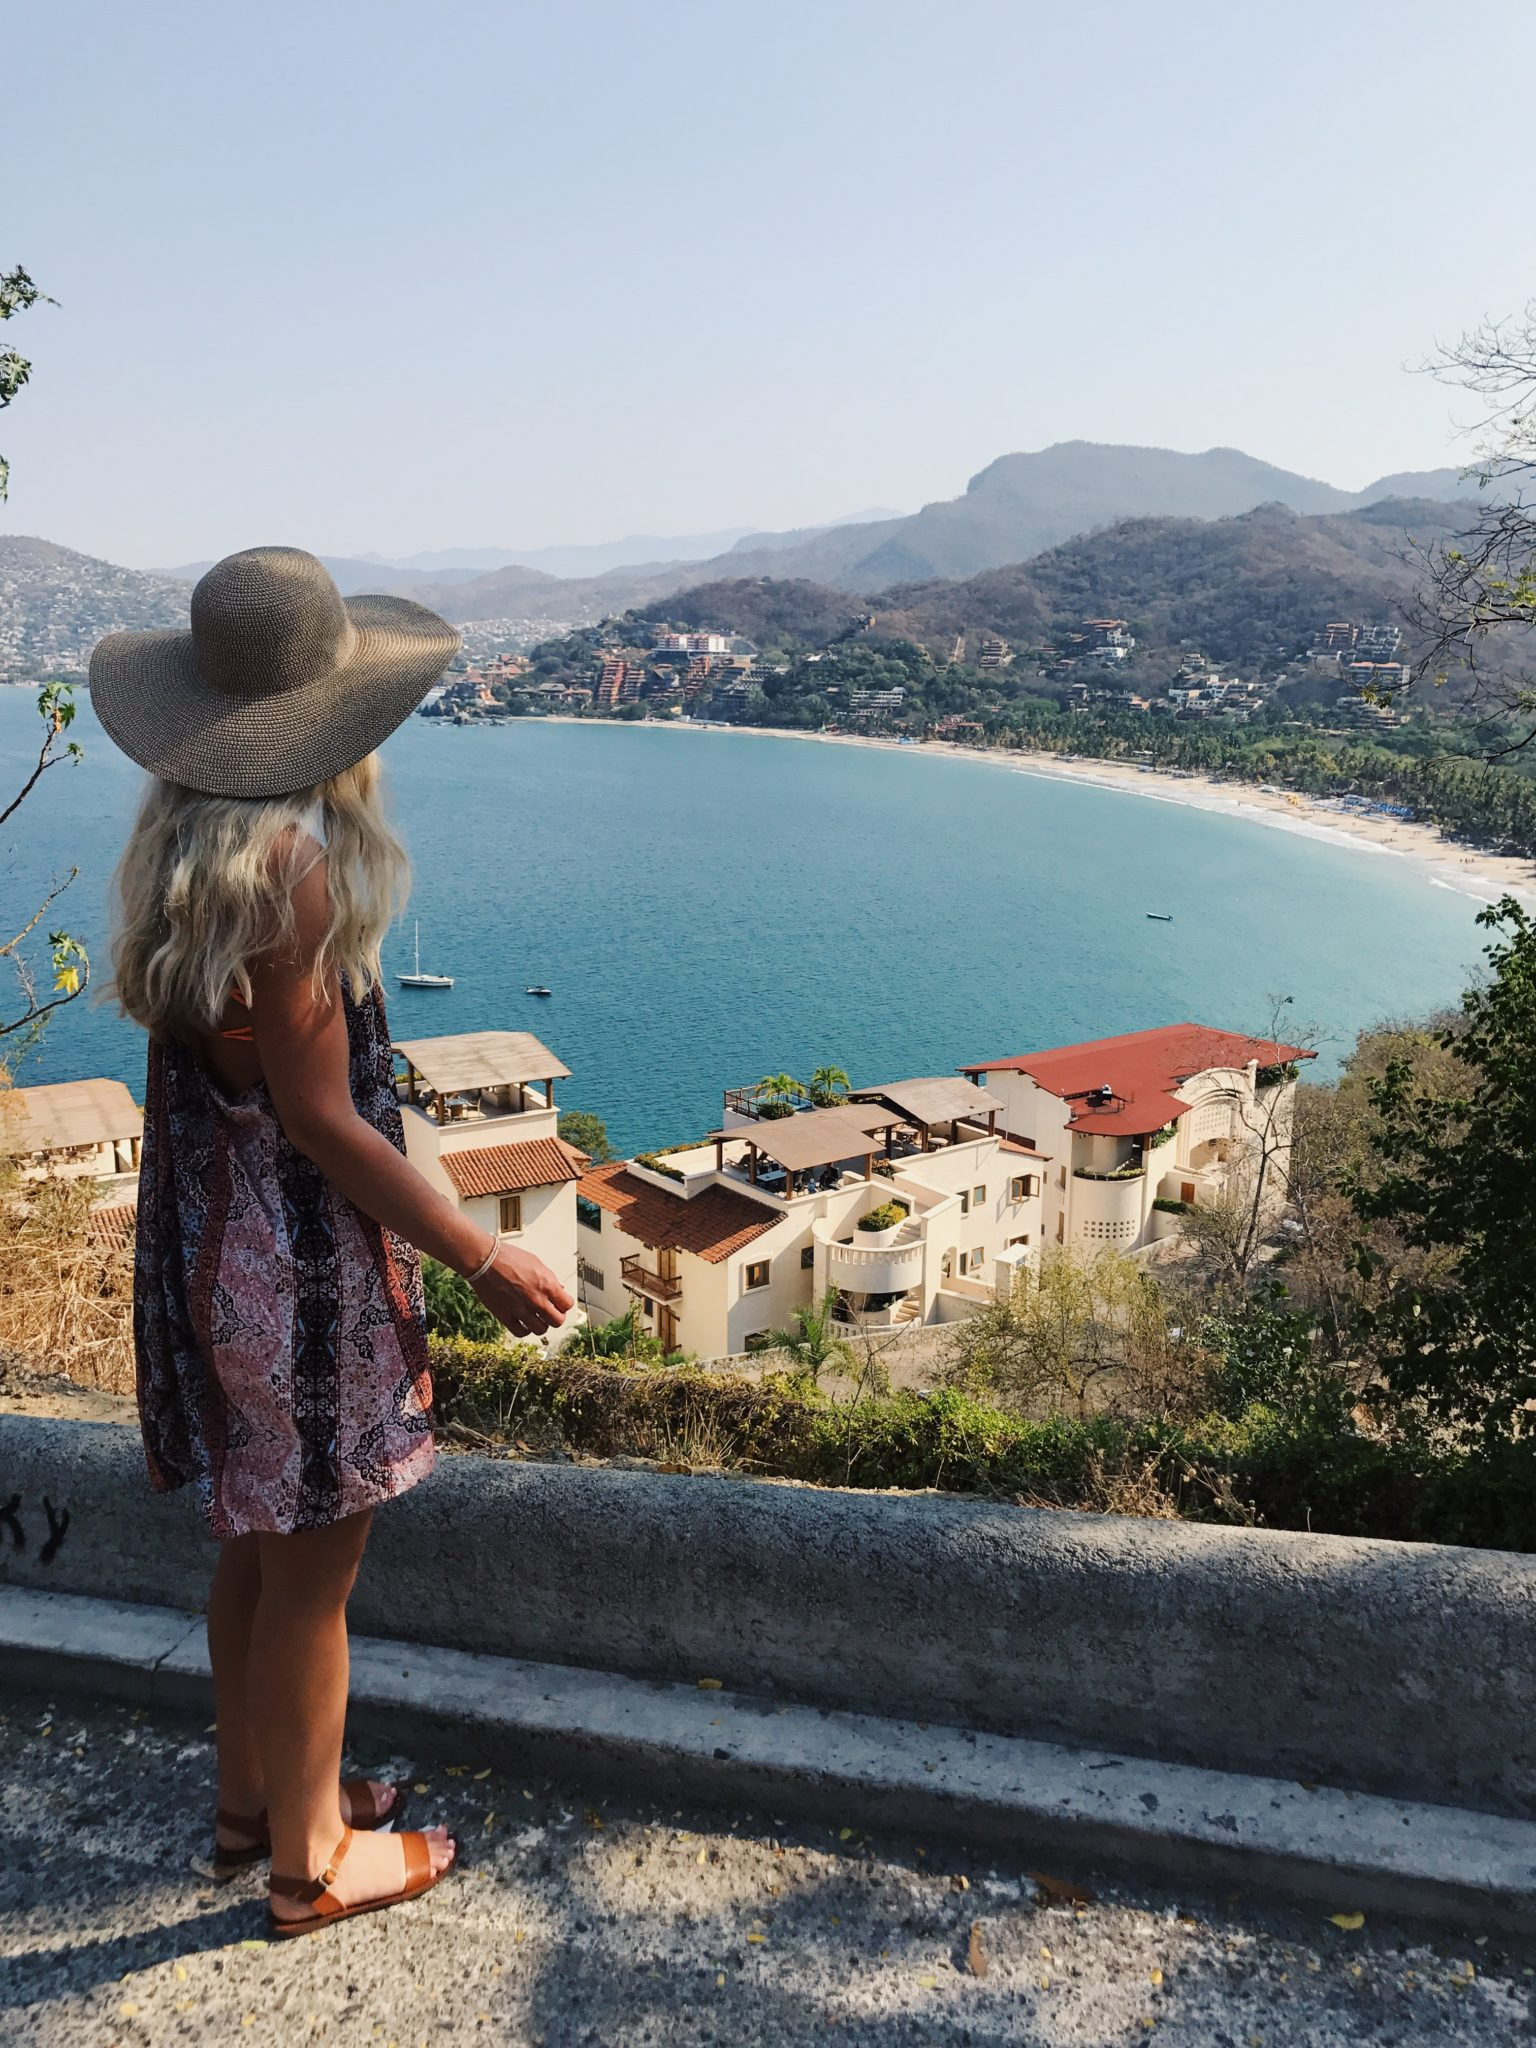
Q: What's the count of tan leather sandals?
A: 2